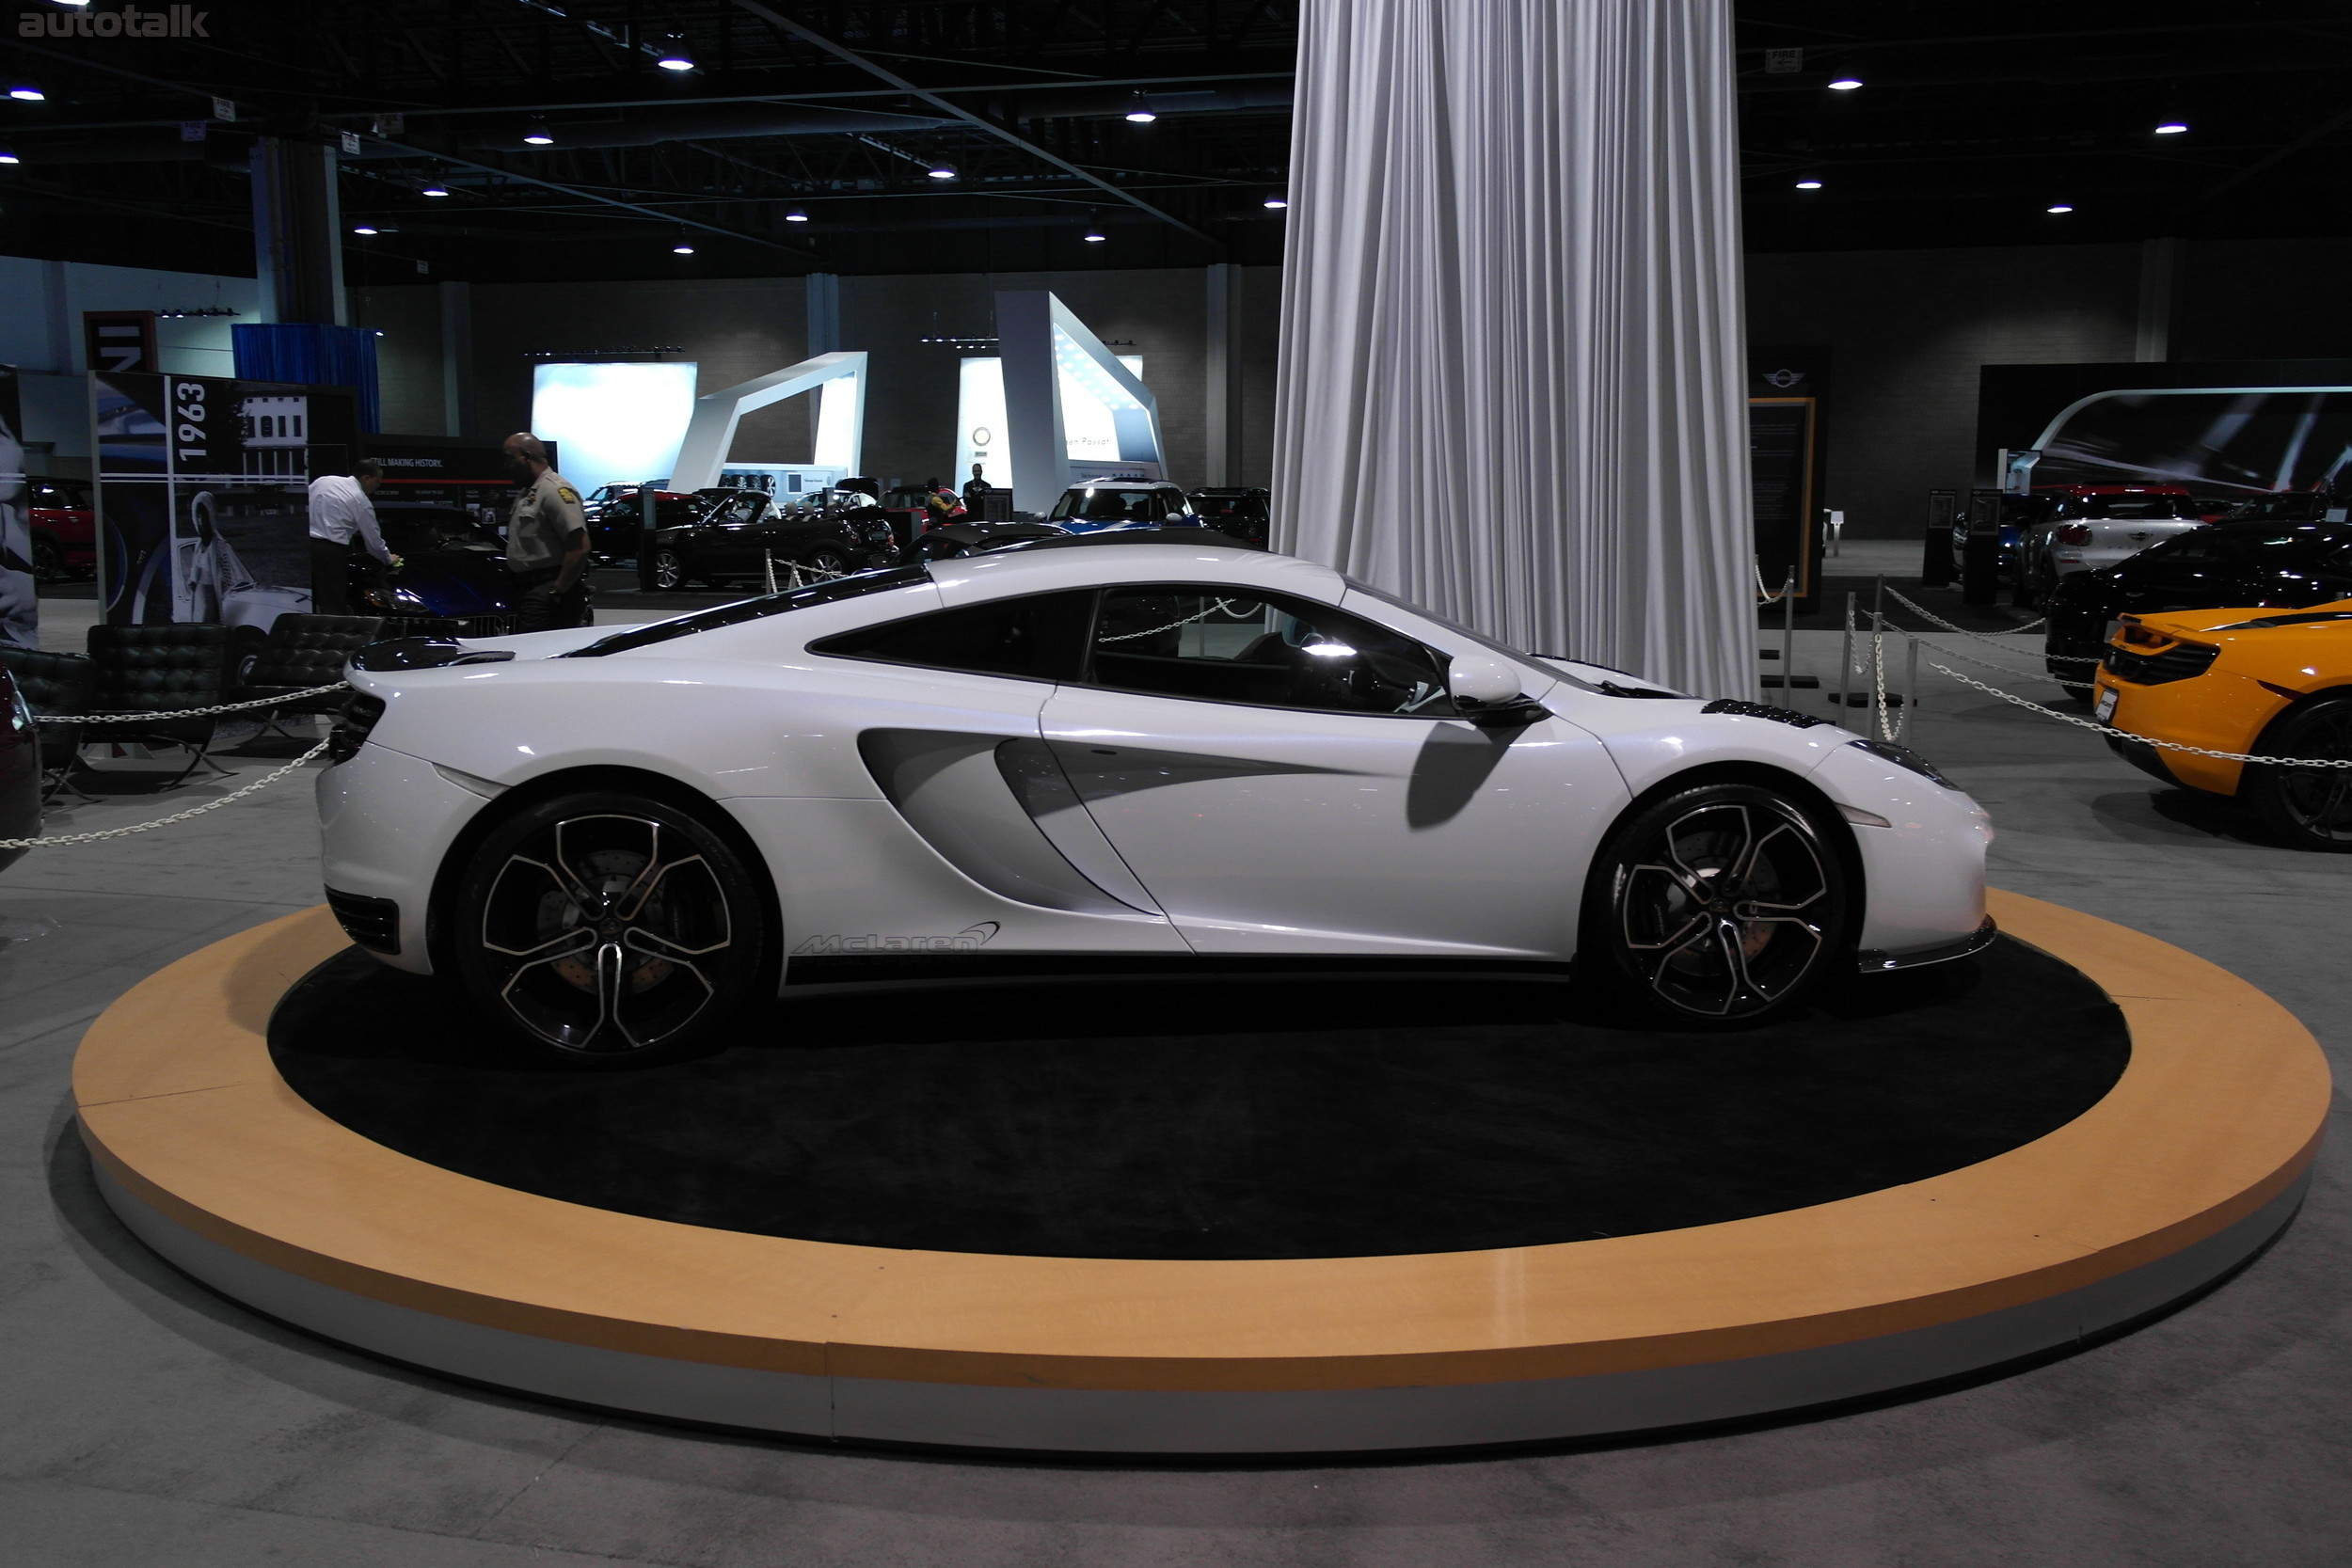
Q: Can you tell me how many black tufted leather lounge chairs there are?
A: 3